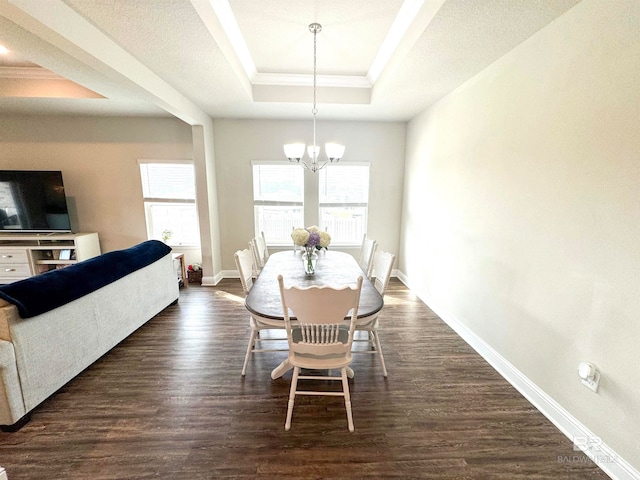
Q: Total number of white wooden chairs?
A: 6